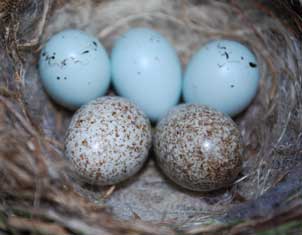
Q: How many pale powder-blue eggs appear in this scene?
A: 3